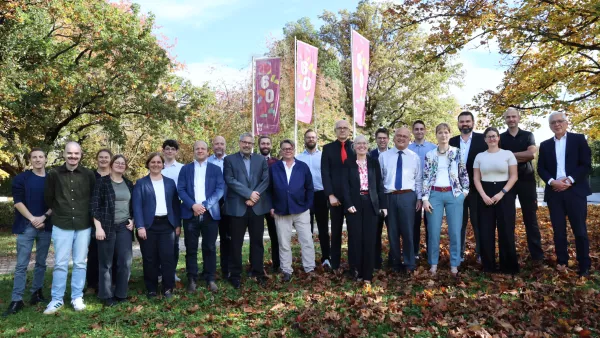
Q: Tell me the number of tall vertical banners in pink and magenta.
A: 3